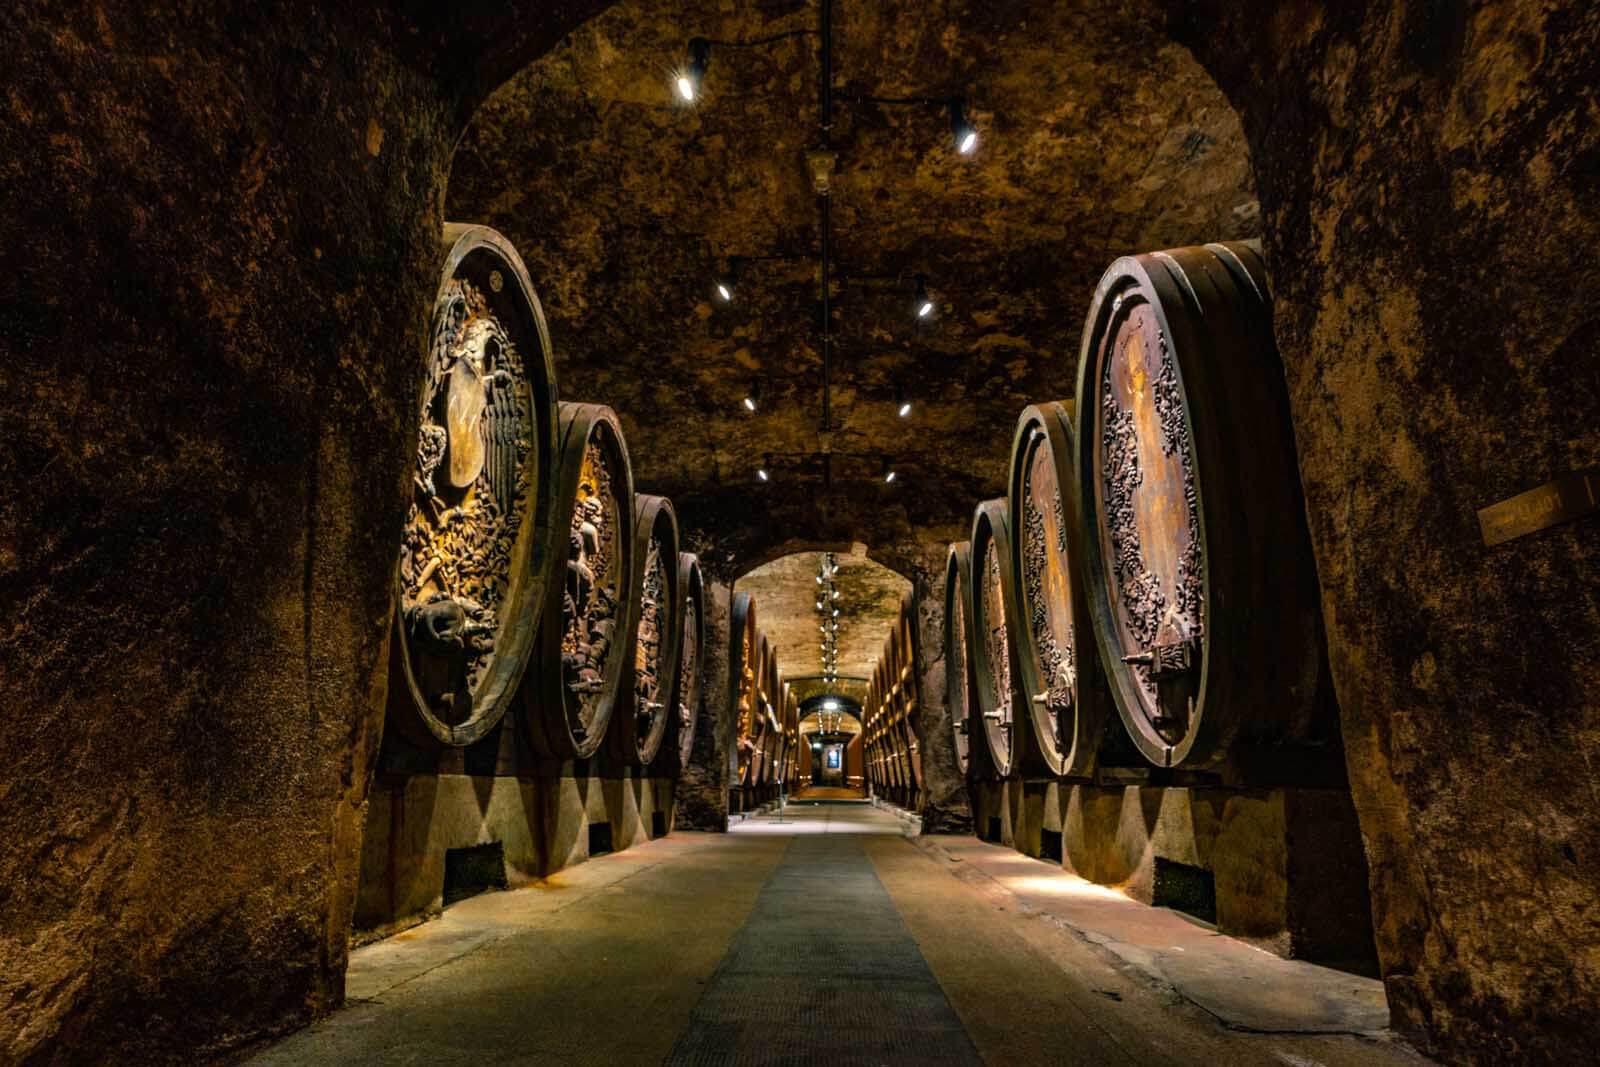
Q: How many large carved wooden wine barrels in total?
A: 8